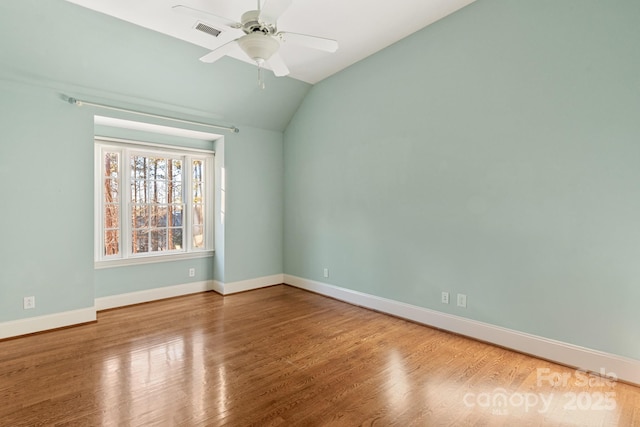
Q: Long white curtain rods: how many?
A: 1